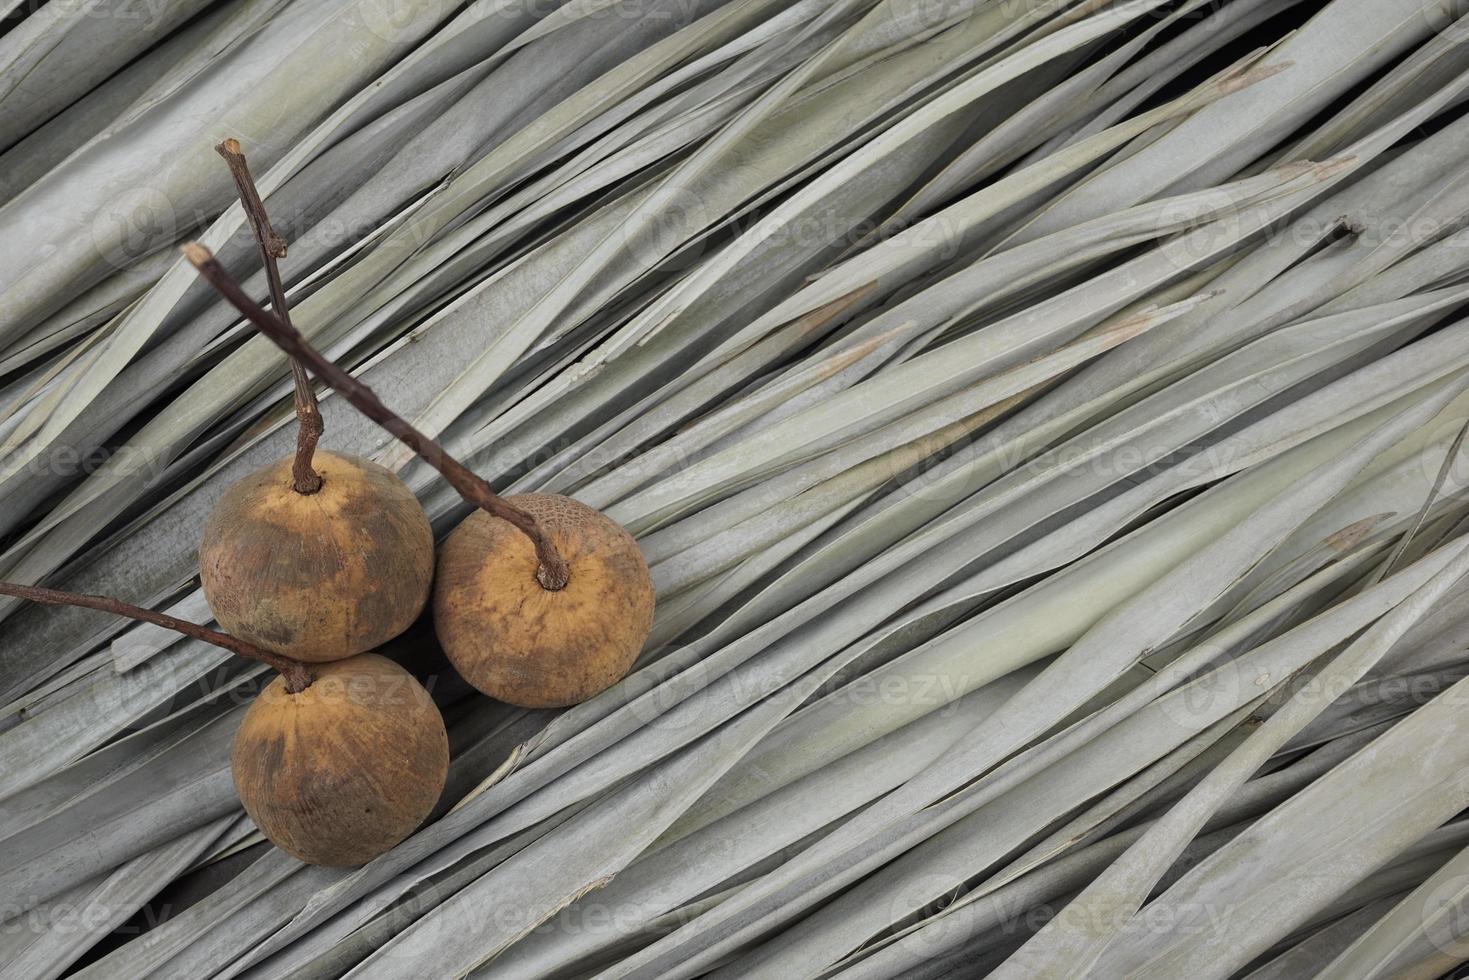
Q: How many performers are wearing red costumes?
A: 0